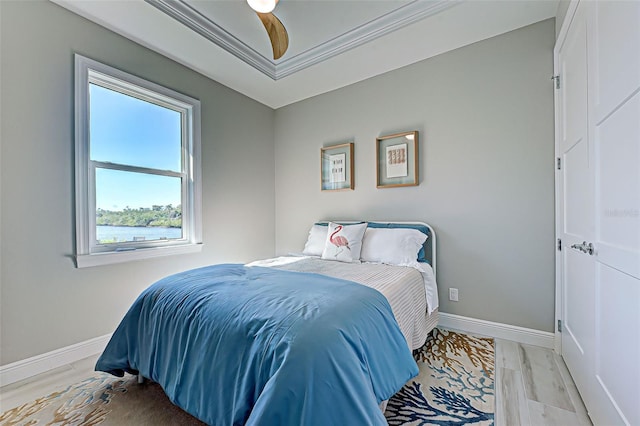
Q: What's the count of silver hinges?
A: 4